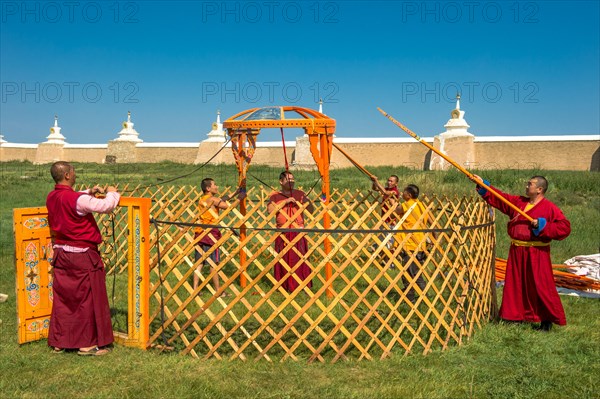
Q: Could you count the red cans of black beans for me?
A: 0